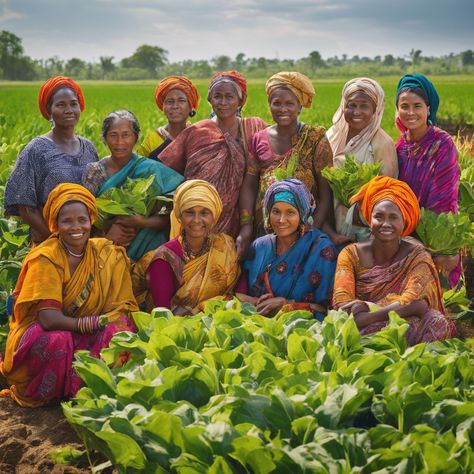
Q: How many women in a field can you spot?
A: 11